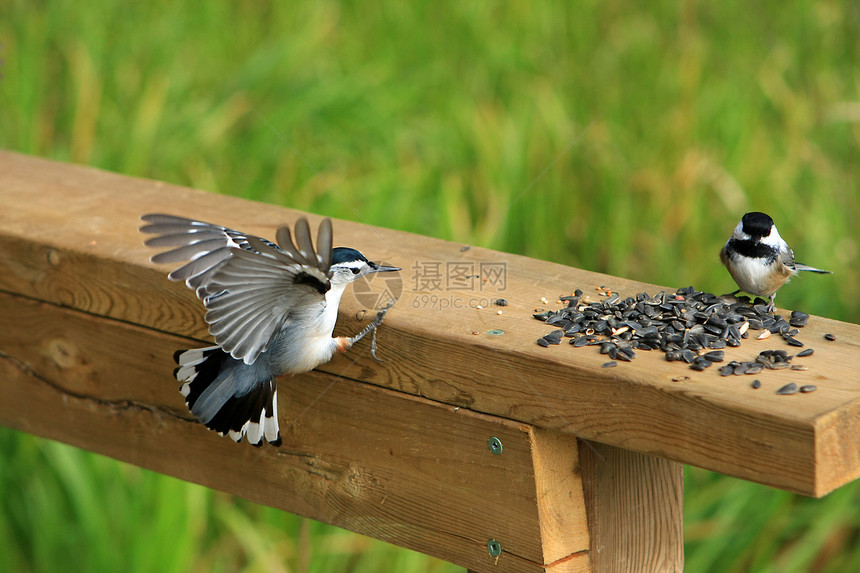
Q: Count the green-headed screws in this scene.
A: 3